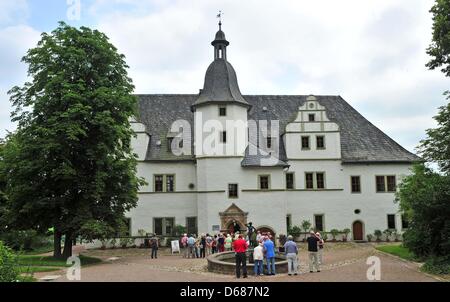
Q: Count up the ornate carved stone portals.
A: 1